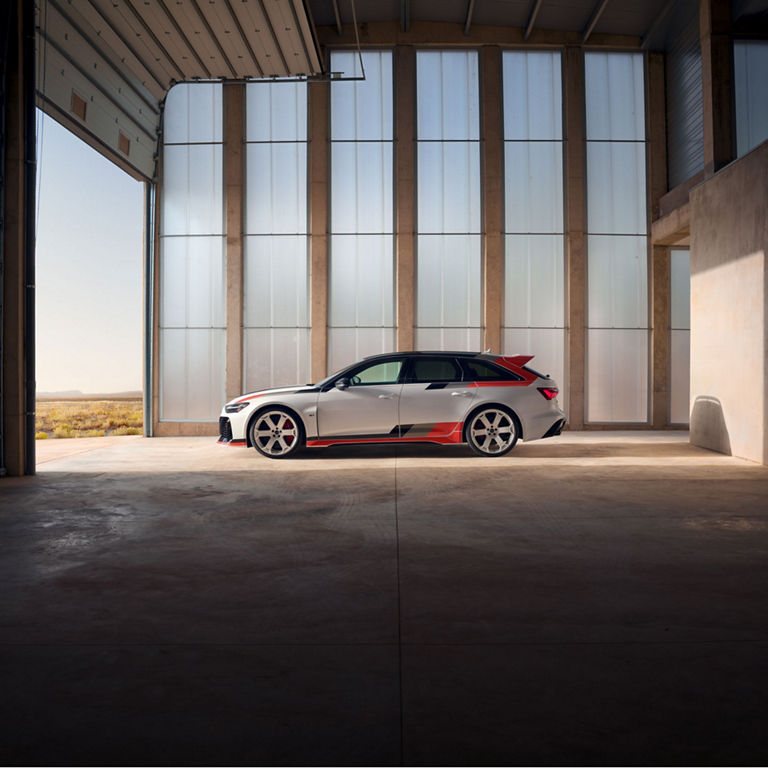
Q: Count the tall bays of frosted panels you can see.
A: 6